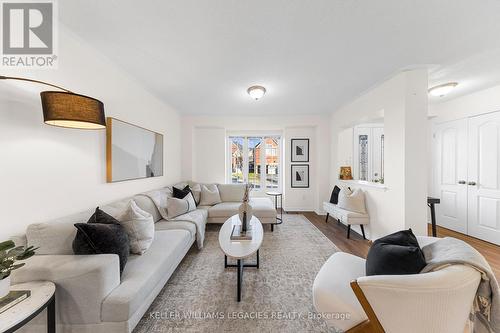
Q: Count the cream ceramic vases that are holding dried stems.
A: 1